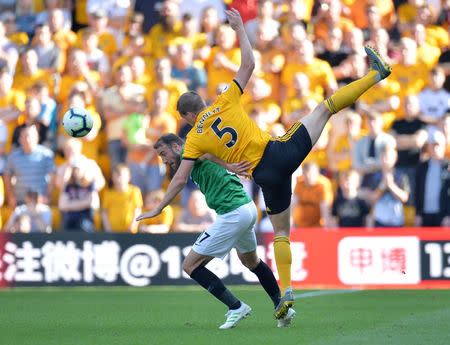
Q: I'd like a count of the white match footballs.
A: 1